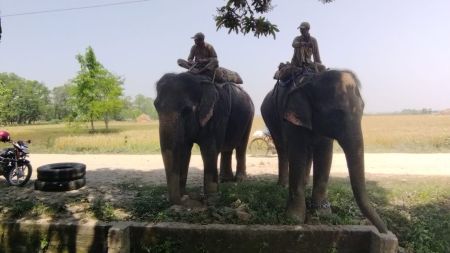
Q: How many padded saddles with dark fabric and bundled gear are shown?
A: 2